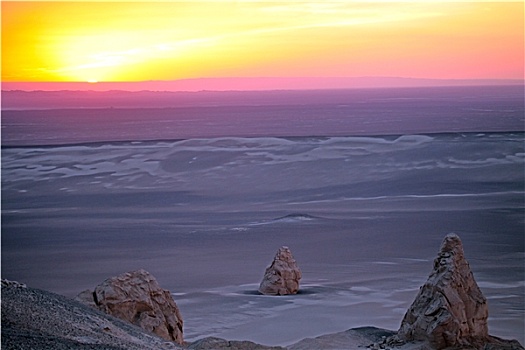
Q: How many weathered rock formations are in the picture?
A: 3